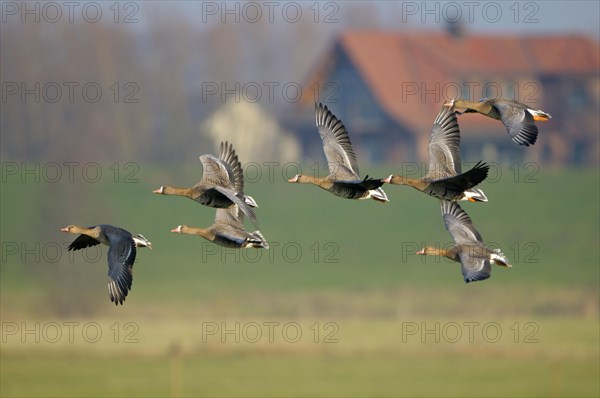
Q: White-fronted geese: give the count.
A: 7